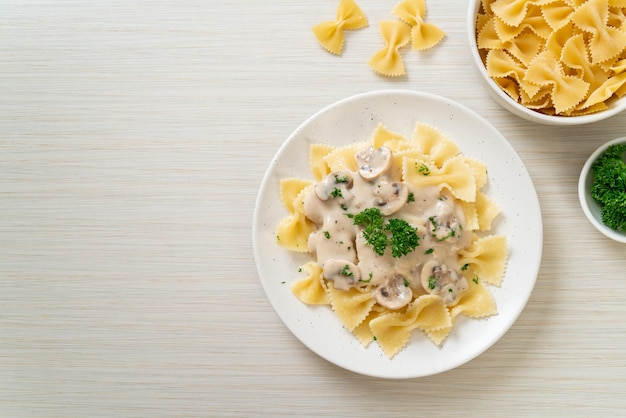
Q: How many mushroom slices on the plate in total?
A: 7